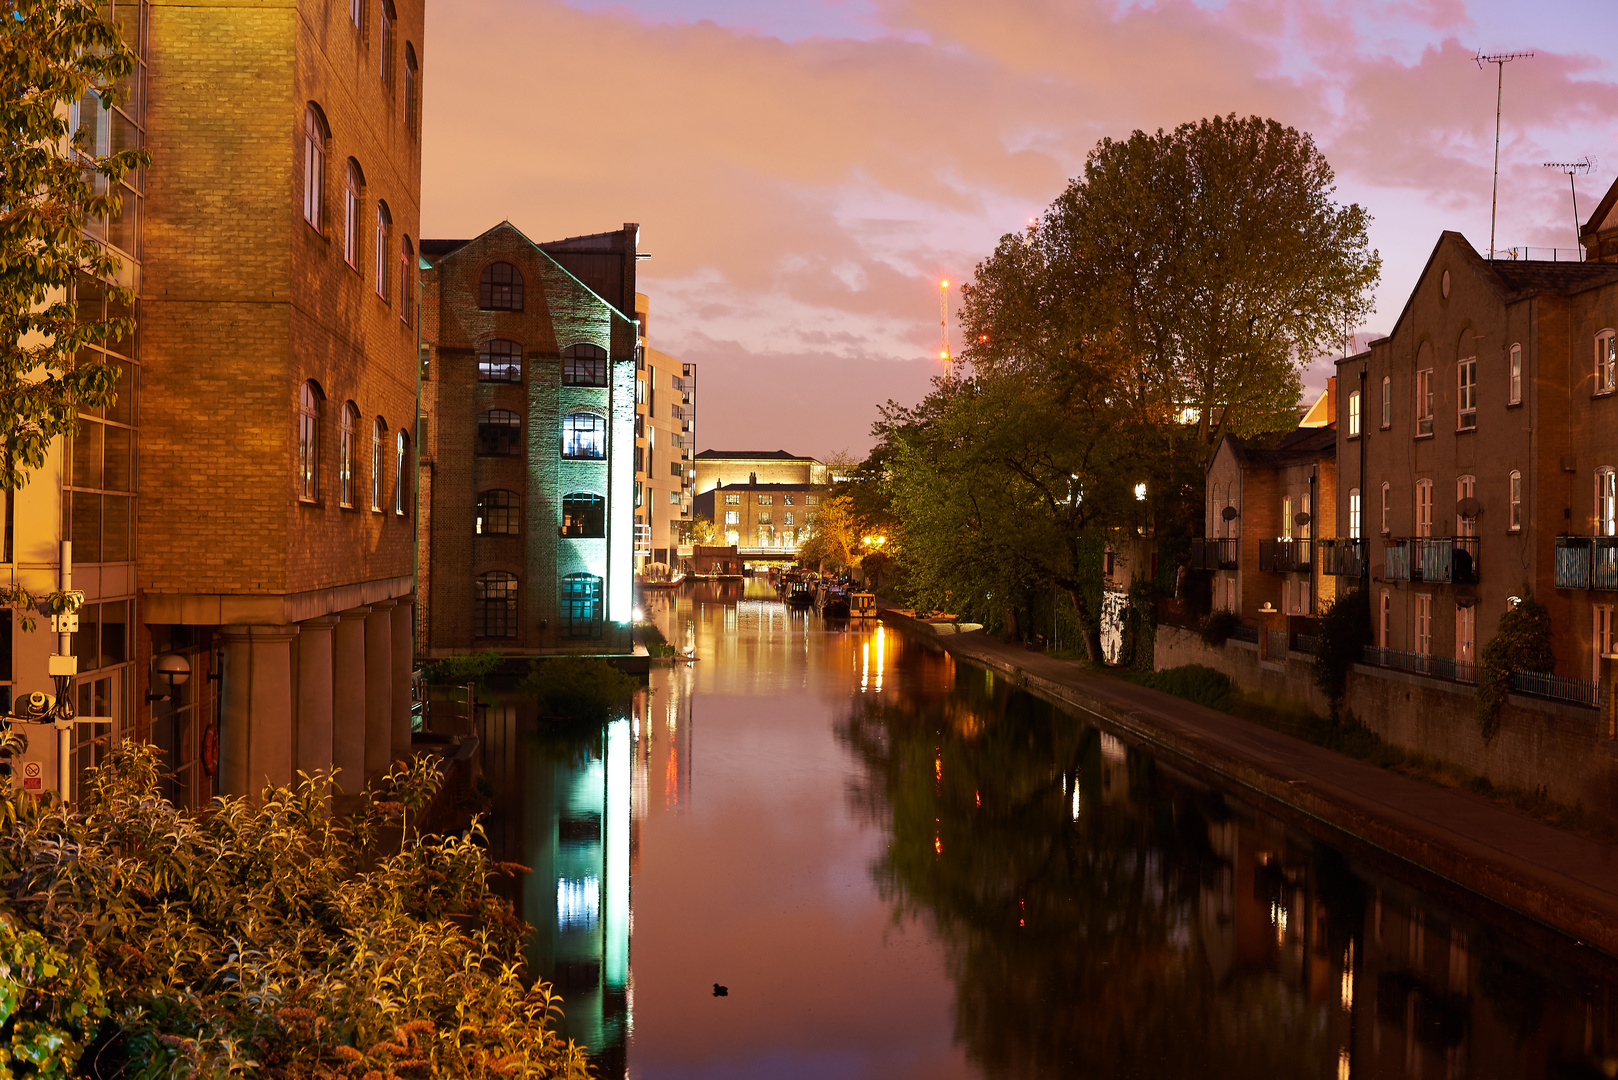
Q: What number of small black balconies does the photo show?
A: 5